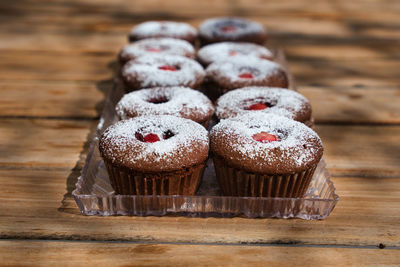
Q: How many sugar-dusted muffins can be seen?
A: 10